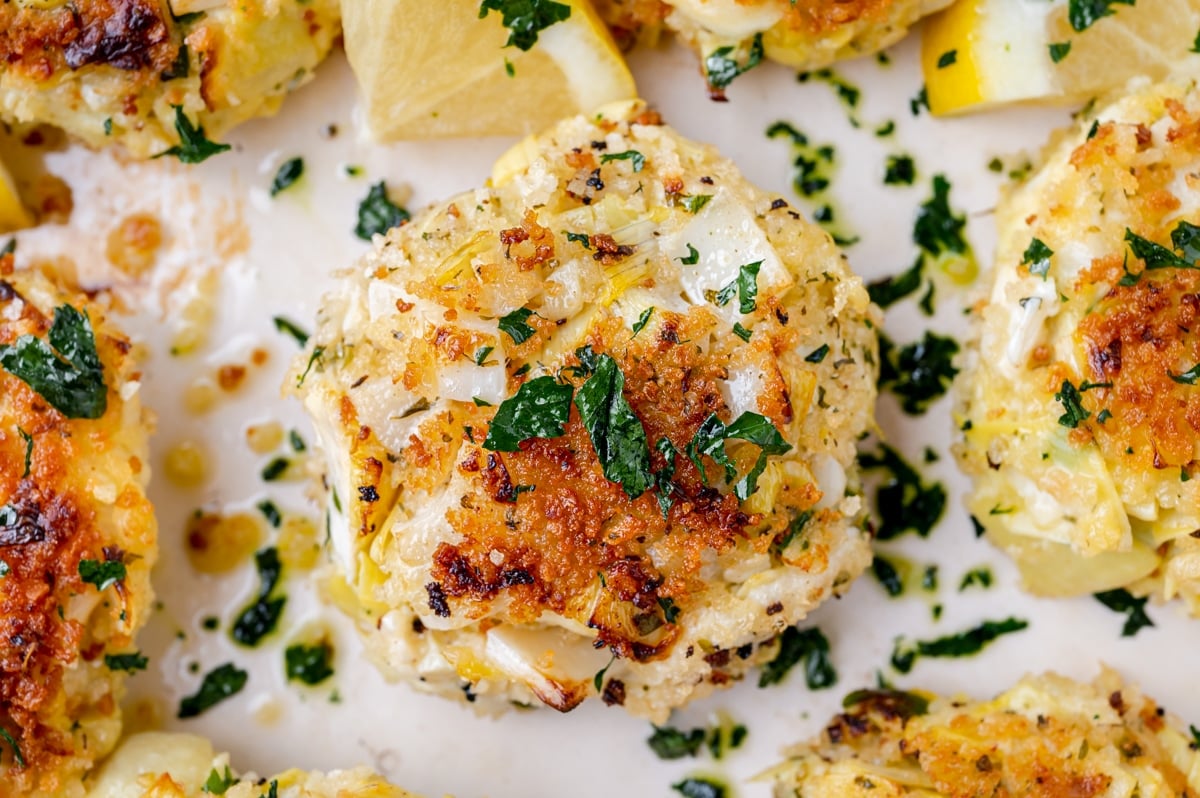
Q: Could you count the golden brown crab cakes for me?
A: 7